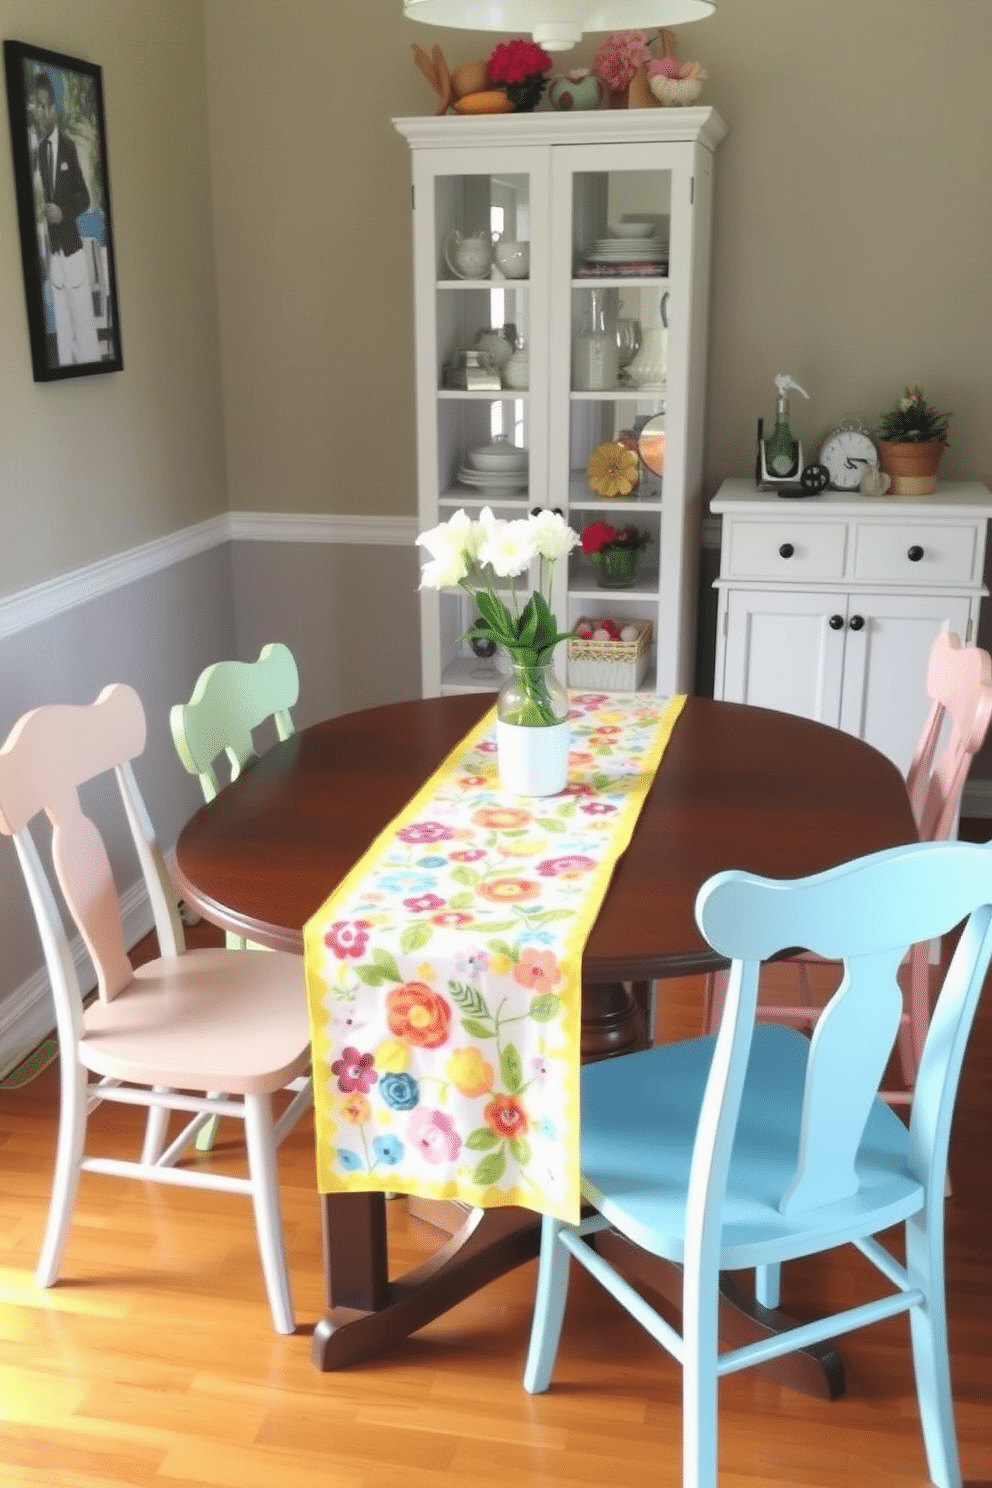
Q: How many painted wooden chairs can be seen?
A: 4